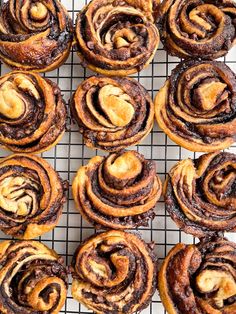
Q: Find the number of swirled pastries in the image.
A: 12